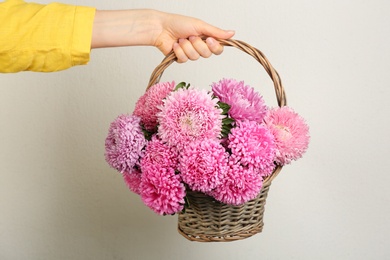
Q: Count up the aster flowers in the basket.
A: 11